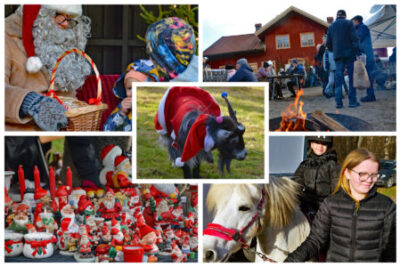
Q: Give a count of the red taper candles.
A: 4